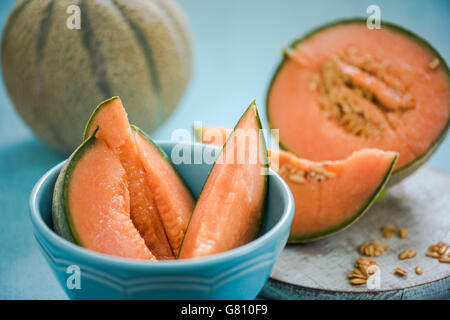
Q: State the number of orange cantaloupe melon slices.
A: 5